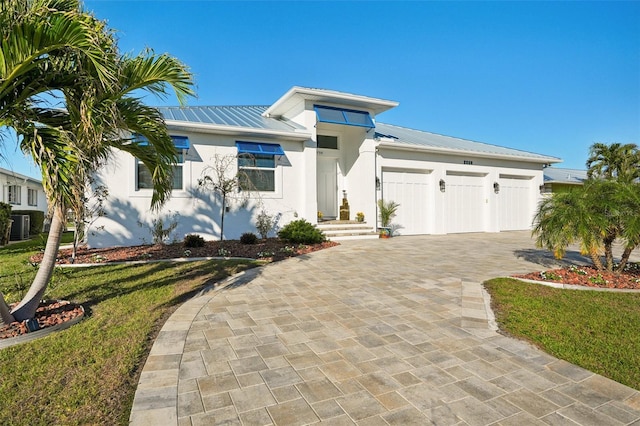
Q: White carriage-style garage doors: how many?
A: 3